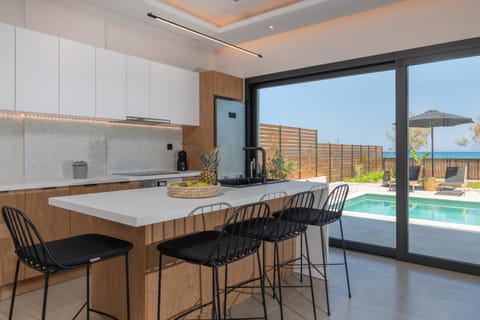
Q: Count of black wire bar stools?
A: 4